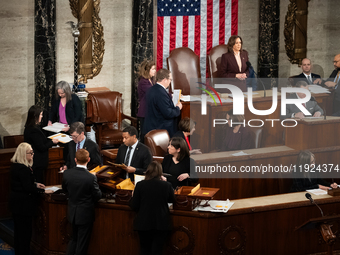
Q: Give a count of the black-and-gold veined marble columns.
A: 3